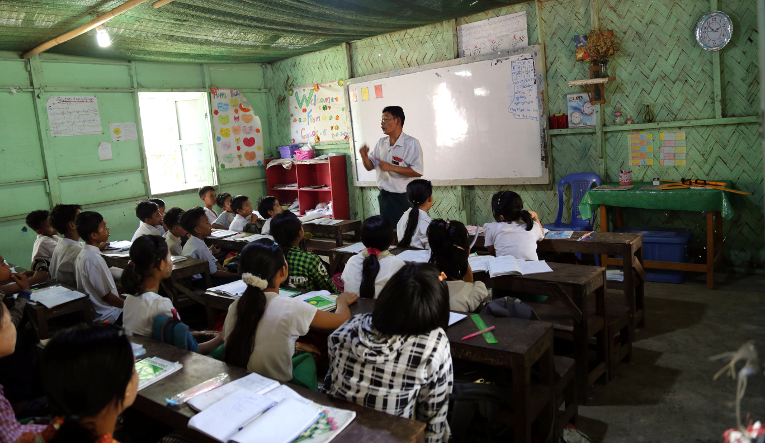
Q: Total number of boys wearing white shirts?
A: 11